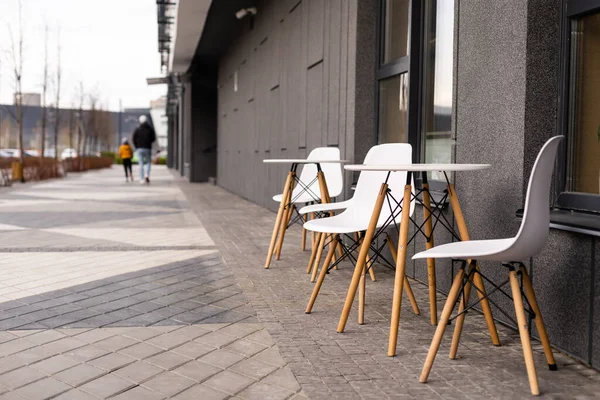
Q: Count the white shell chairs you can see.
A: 4